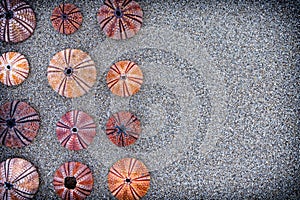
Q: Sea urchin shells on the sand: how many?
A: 12